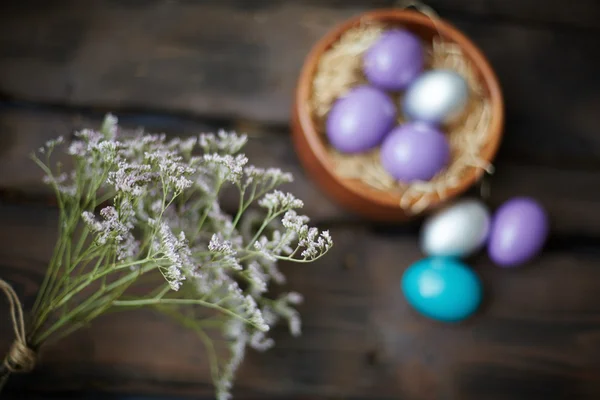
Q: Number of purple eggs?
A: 4